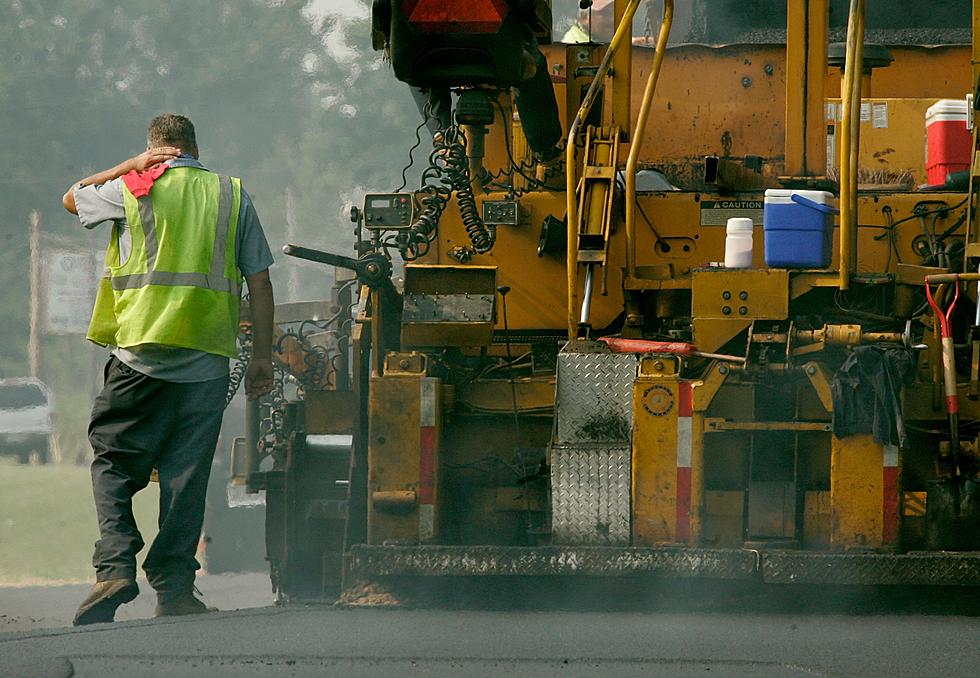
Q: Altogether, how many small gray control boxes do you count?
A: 2